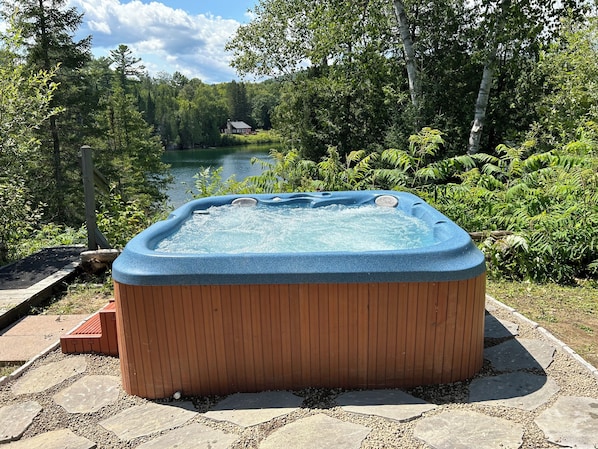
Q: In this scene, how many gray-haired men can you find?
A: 0